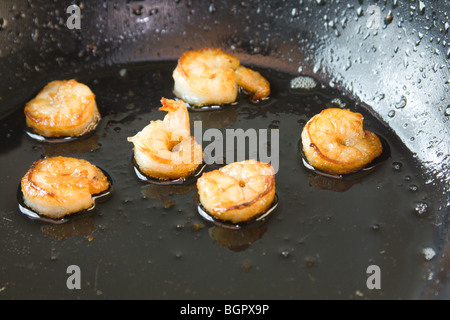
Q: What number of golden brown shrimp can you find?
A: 6